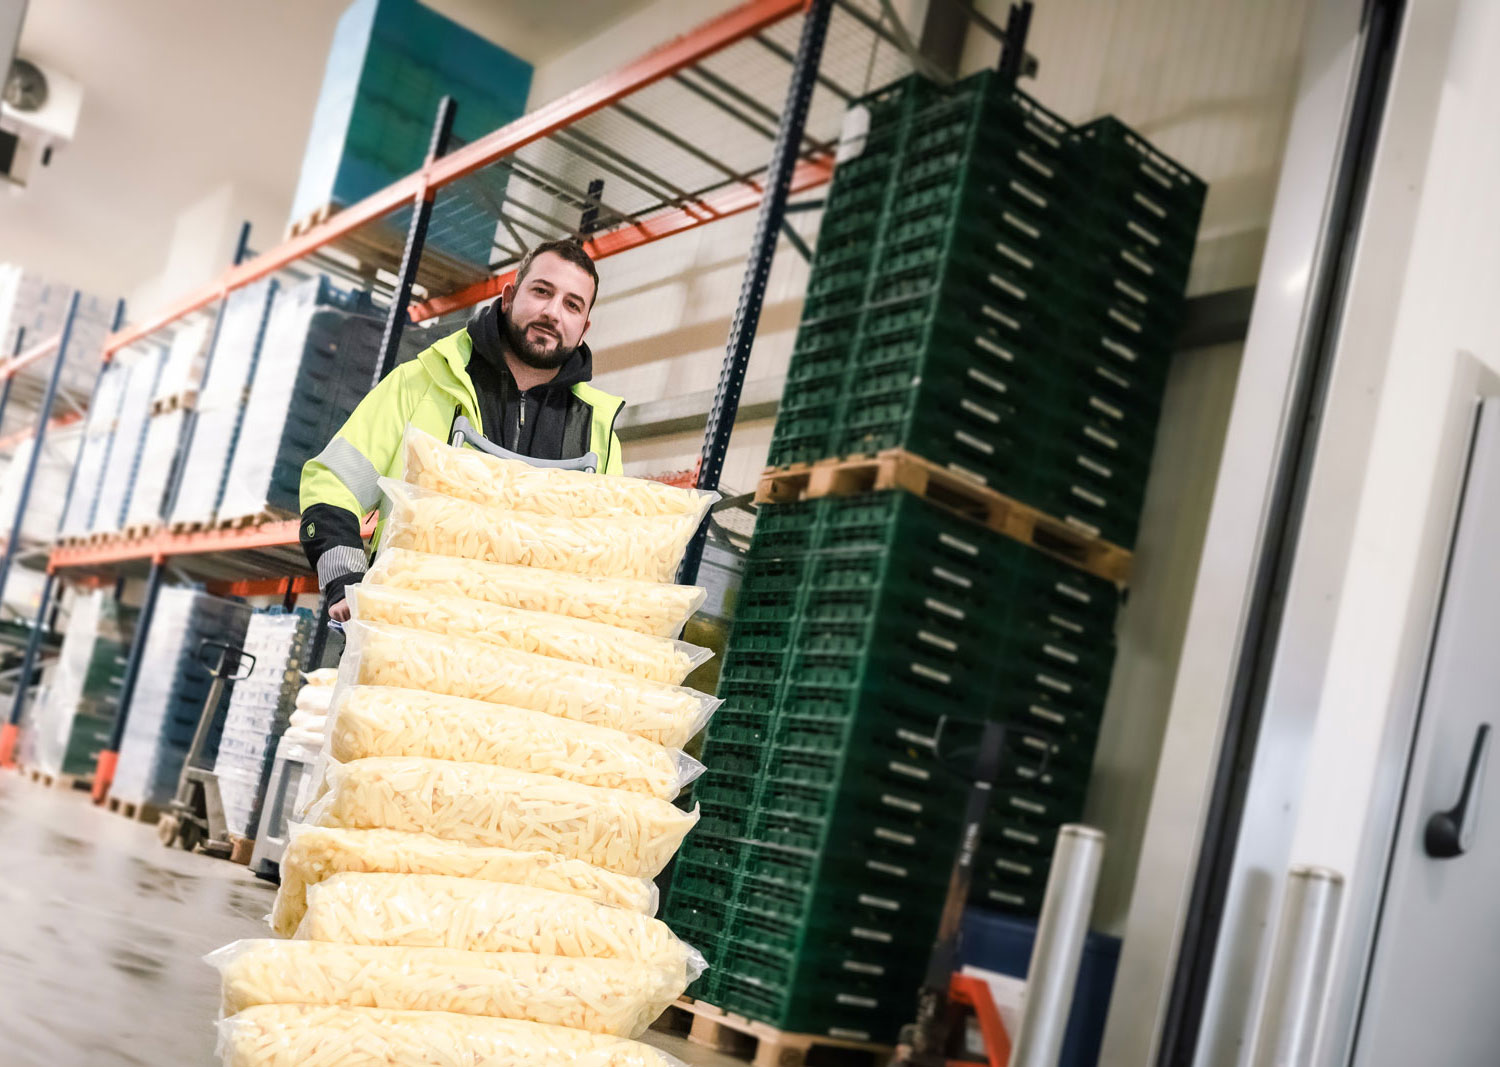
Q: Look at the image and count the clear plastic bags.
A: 11